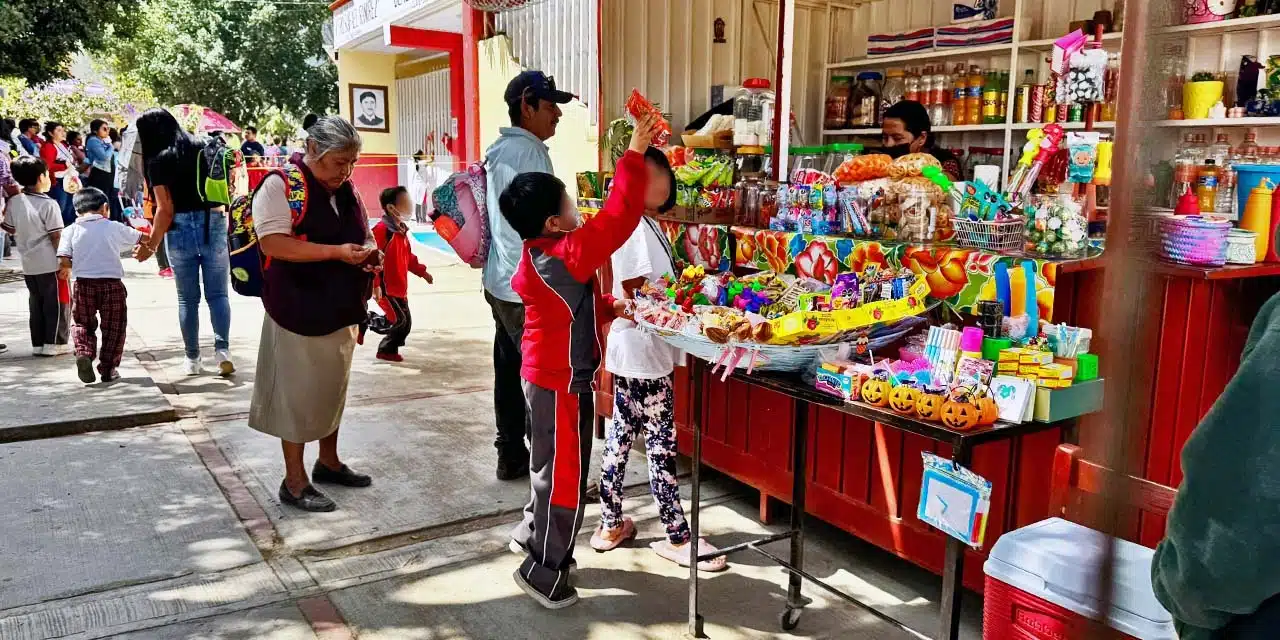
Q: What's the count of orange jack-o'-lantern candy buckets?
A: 5